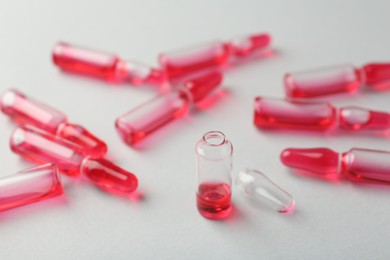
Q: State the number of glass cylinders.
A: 10